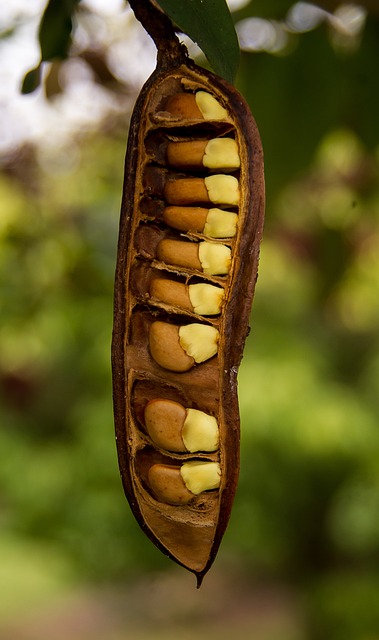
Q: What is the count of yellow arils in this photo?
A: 9